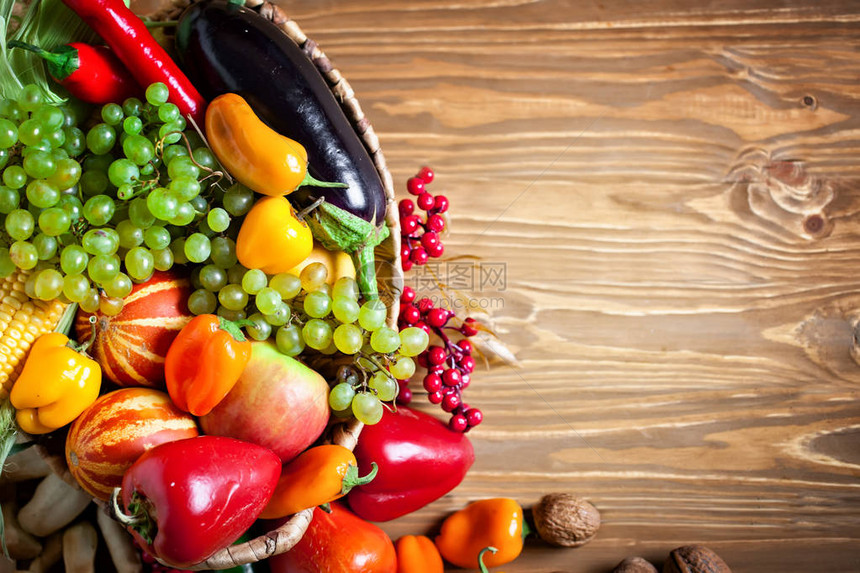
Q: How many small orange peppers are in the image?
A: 5